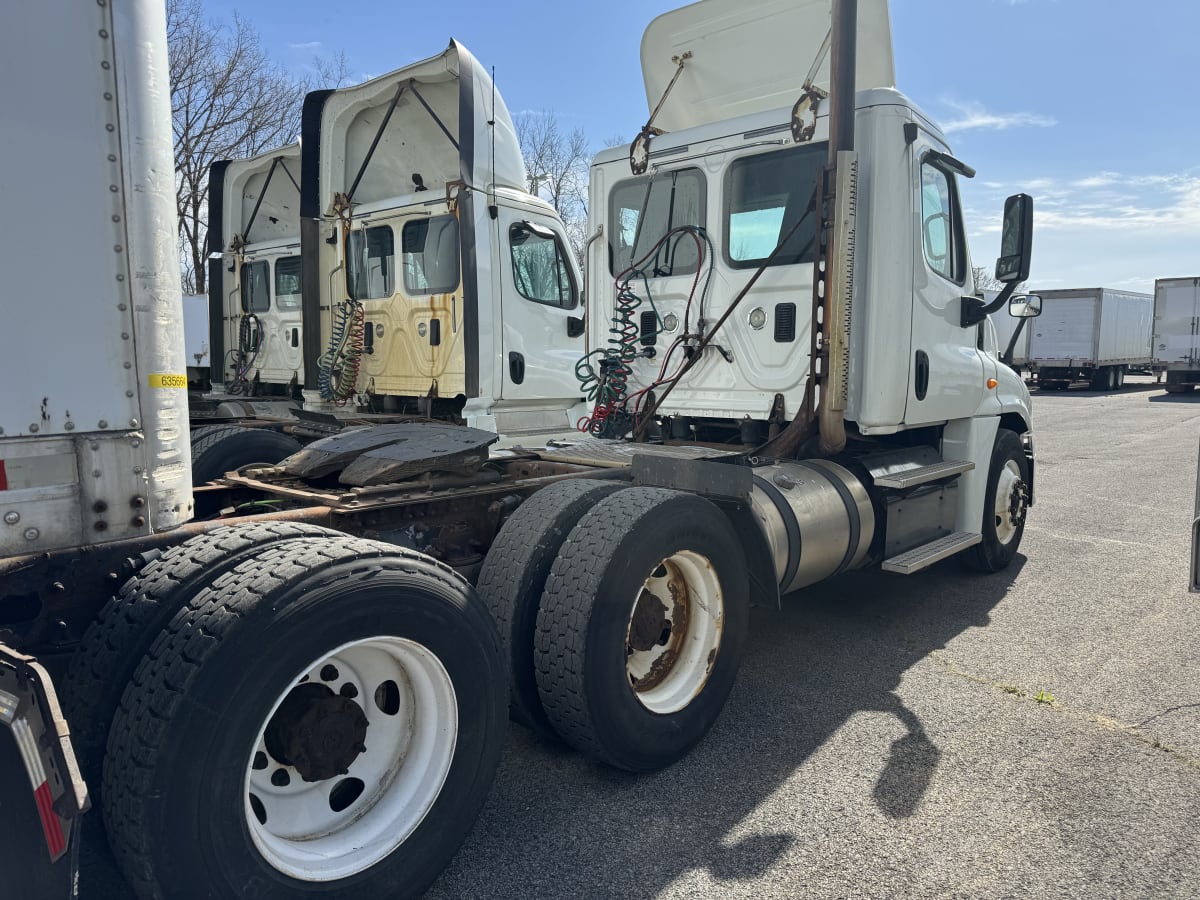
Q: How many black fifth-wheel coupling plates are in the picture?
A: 1